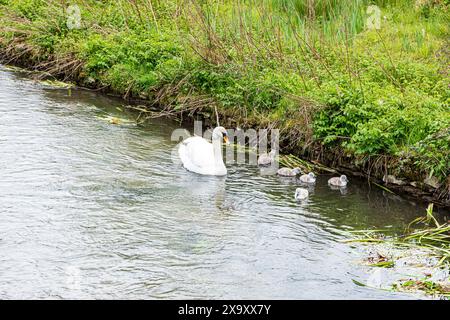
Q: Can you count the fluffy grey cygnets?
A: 5